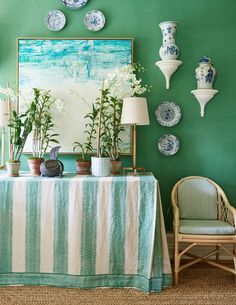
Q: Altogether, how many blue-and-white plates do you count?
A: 5